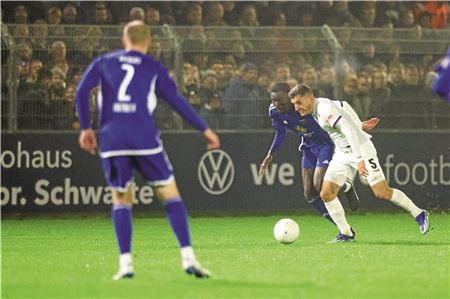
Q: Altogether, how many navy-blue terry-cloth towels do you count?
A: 0